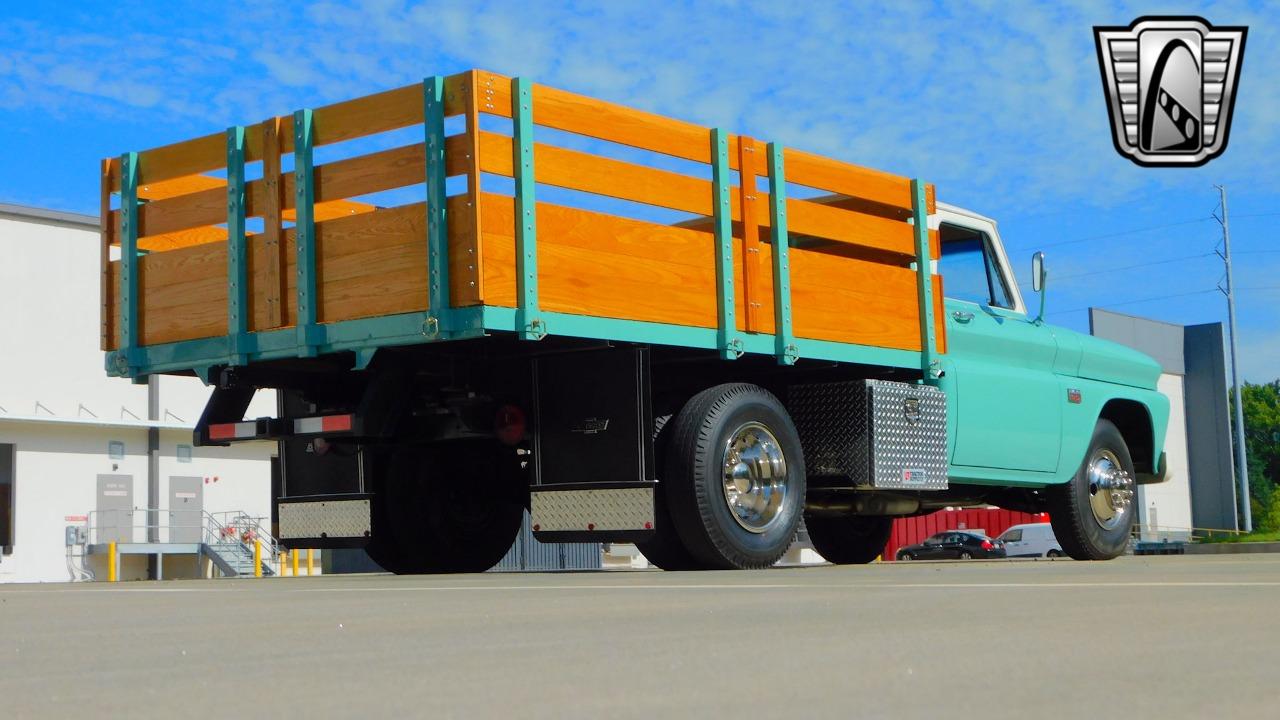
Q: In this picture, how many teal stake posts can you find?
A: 8